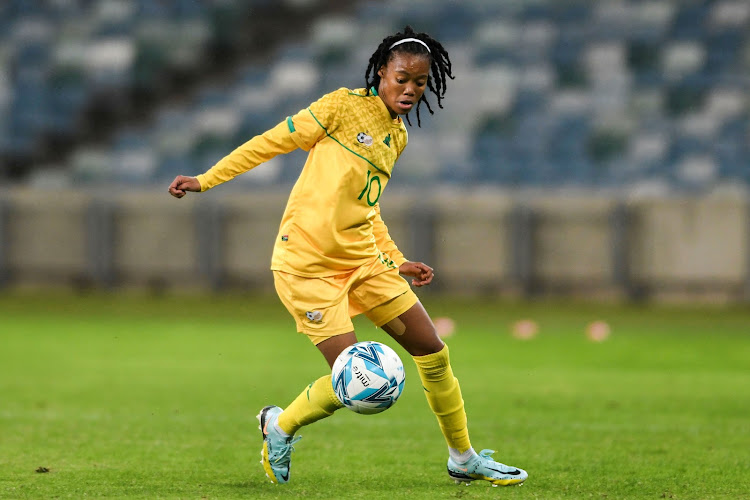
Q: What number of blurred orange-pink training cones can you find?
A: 3